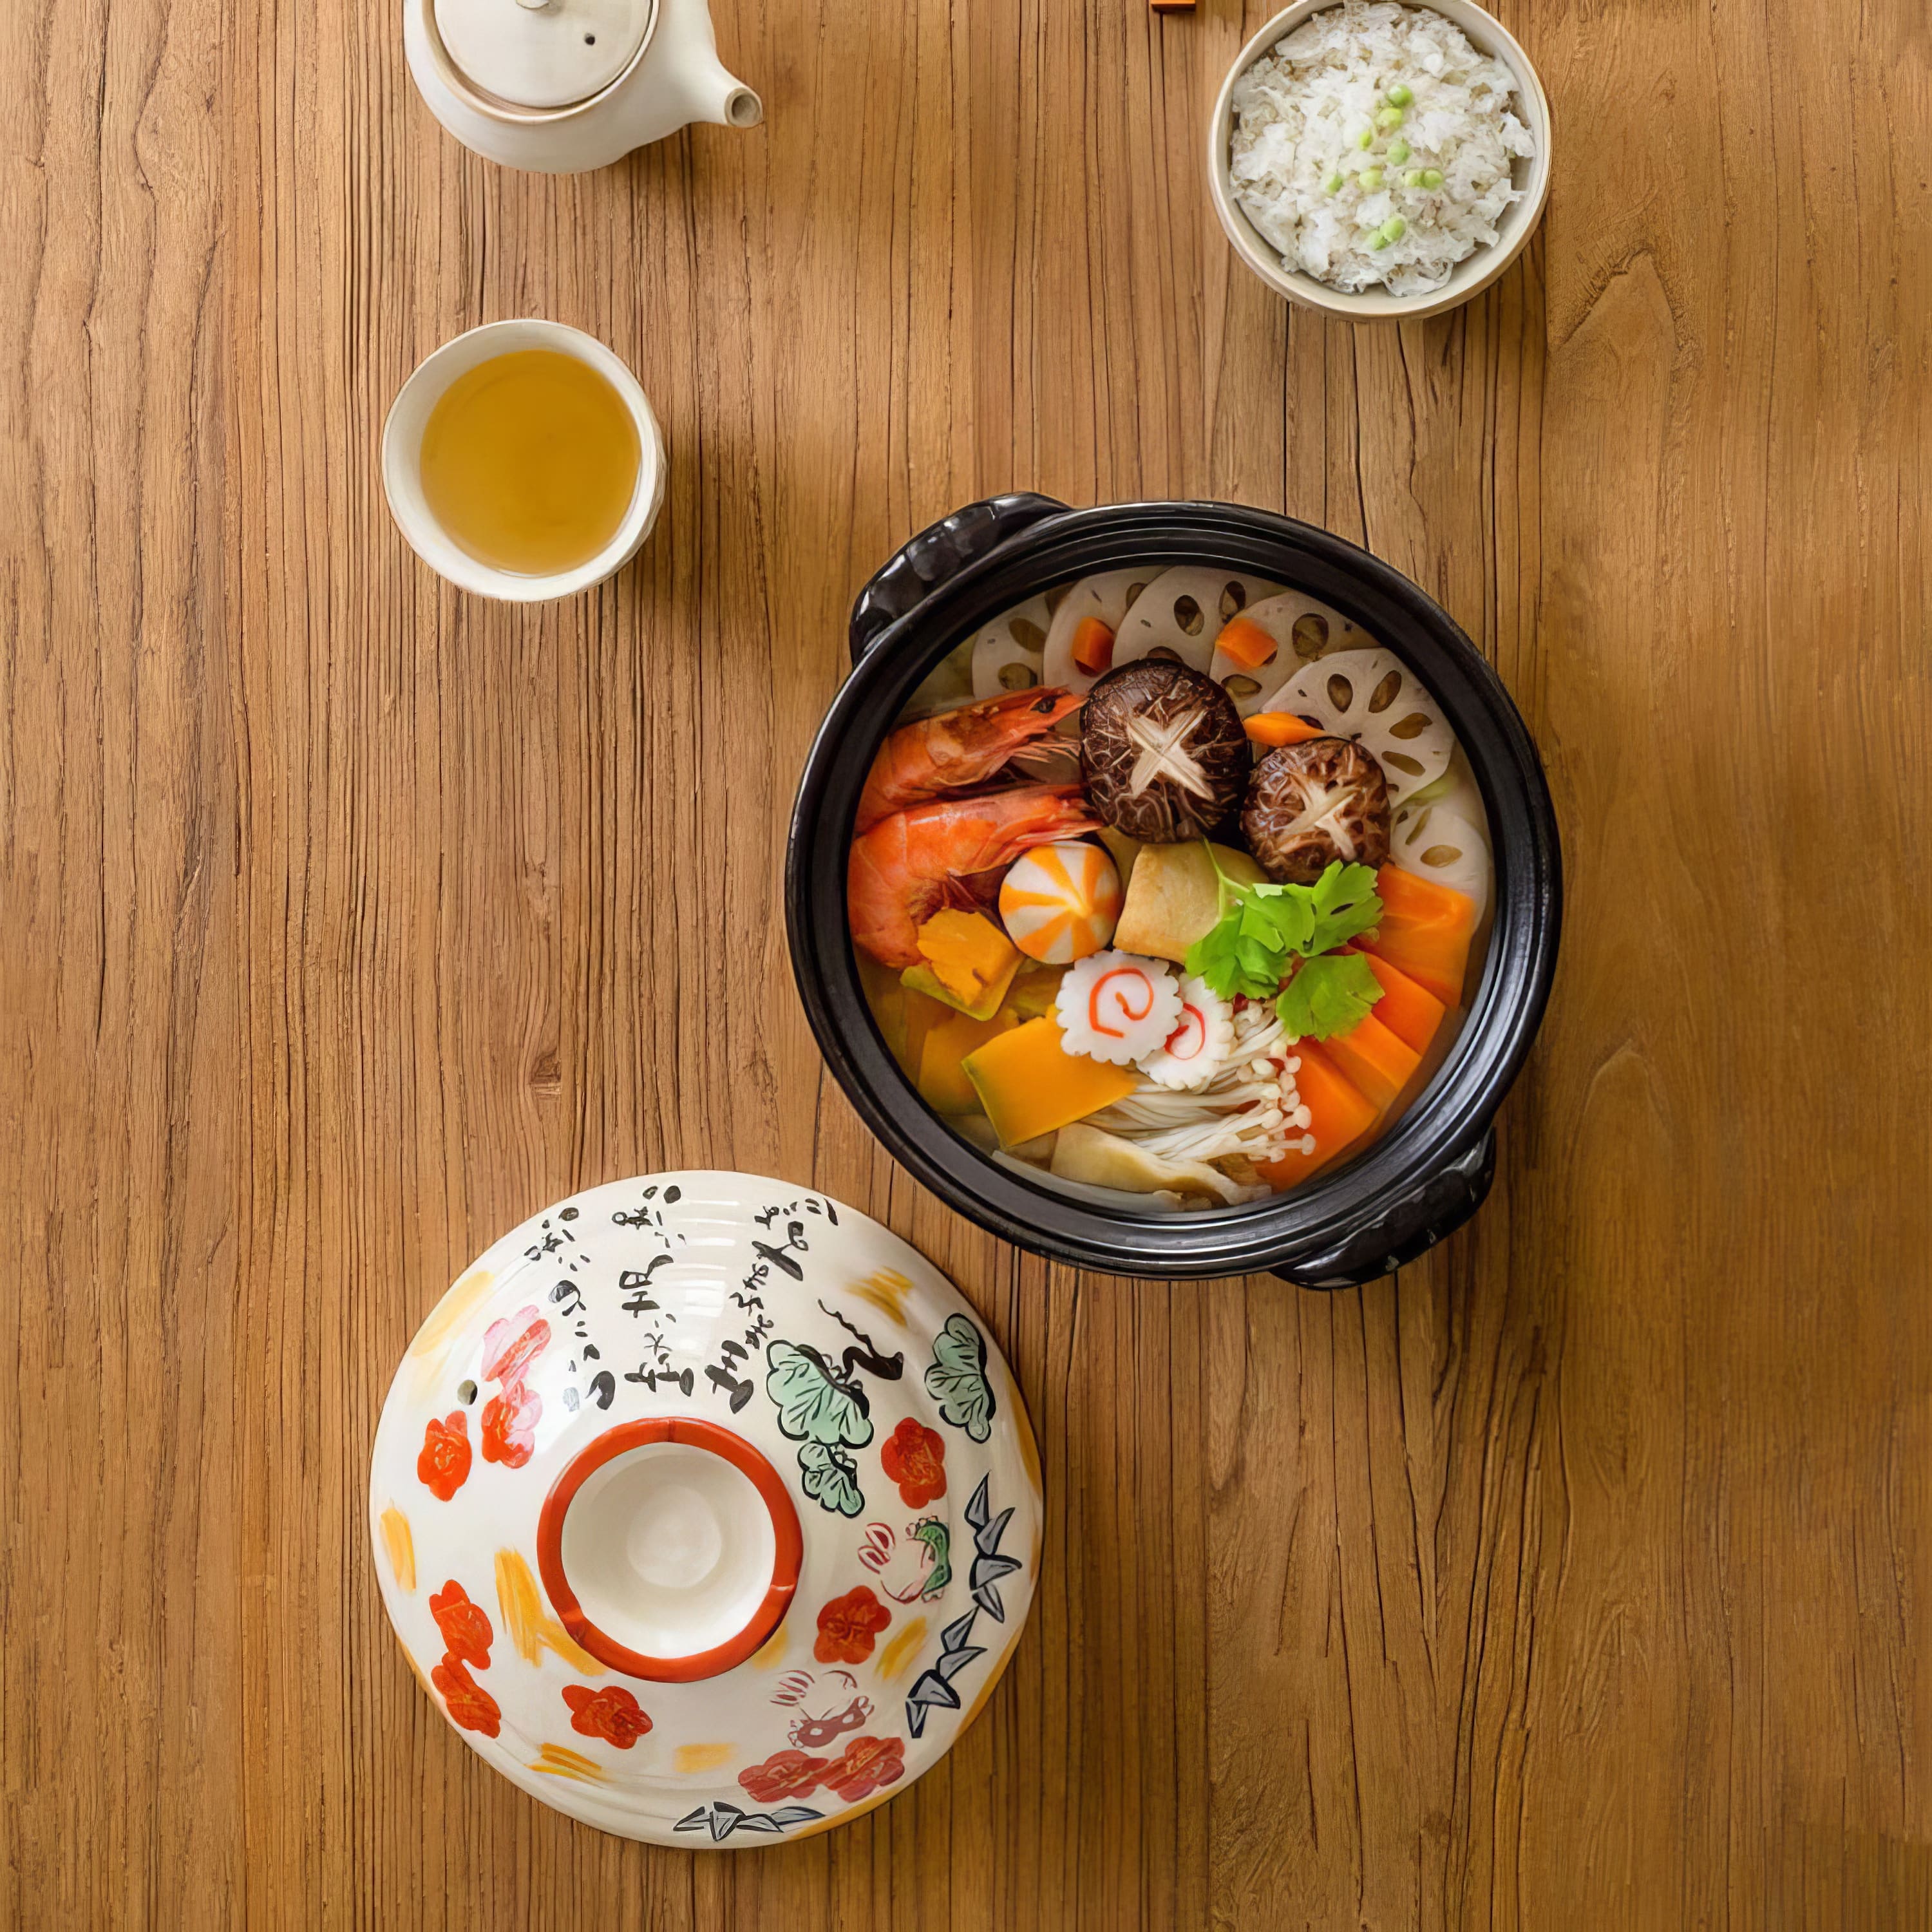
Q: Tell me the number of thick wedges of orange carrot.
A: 4